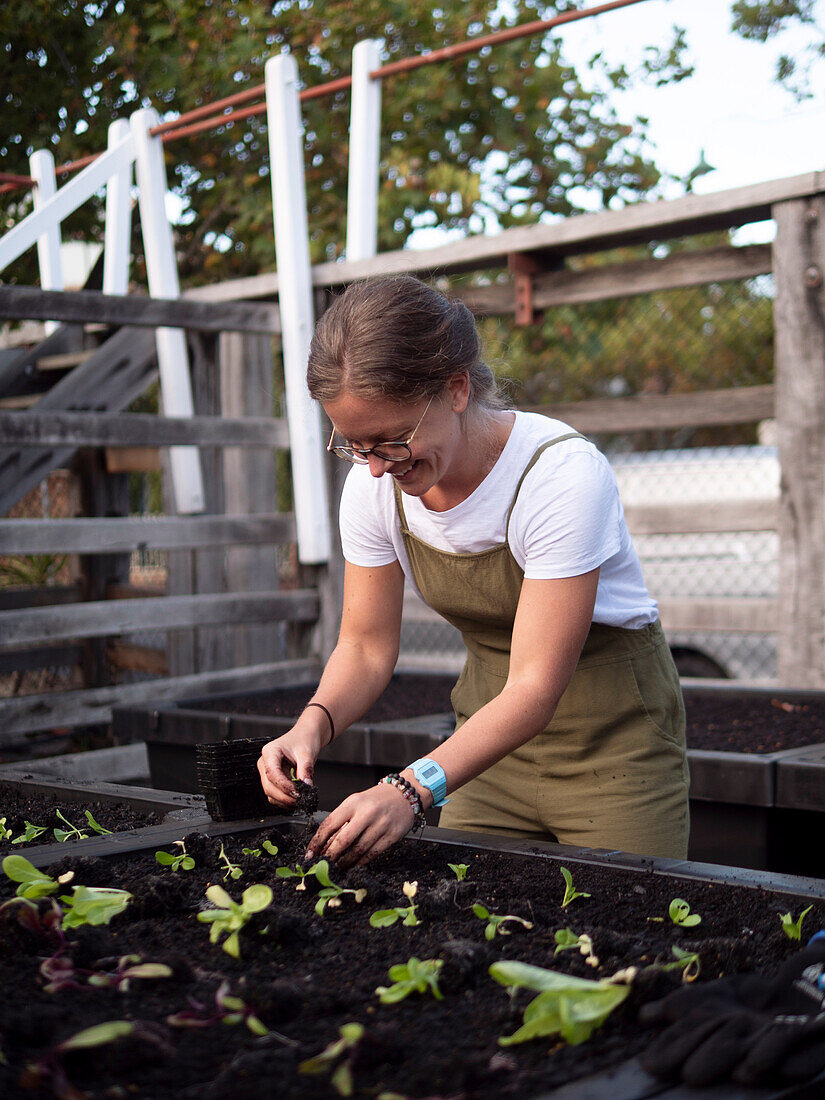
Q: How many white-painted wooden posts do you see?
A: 5